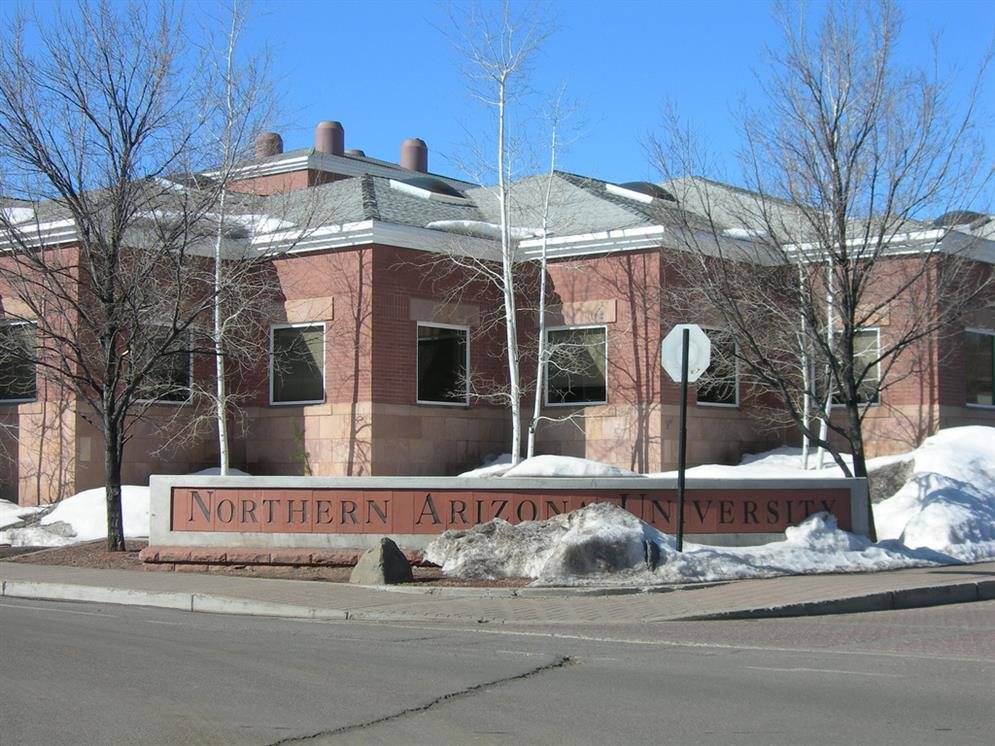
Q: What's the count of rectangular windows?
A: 8